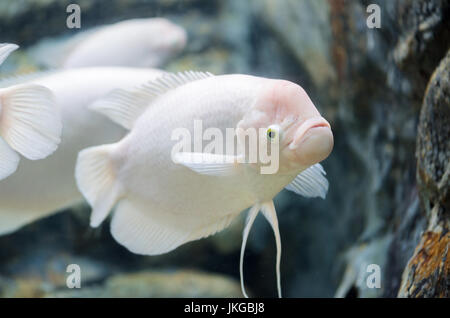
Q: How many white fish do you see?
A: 4